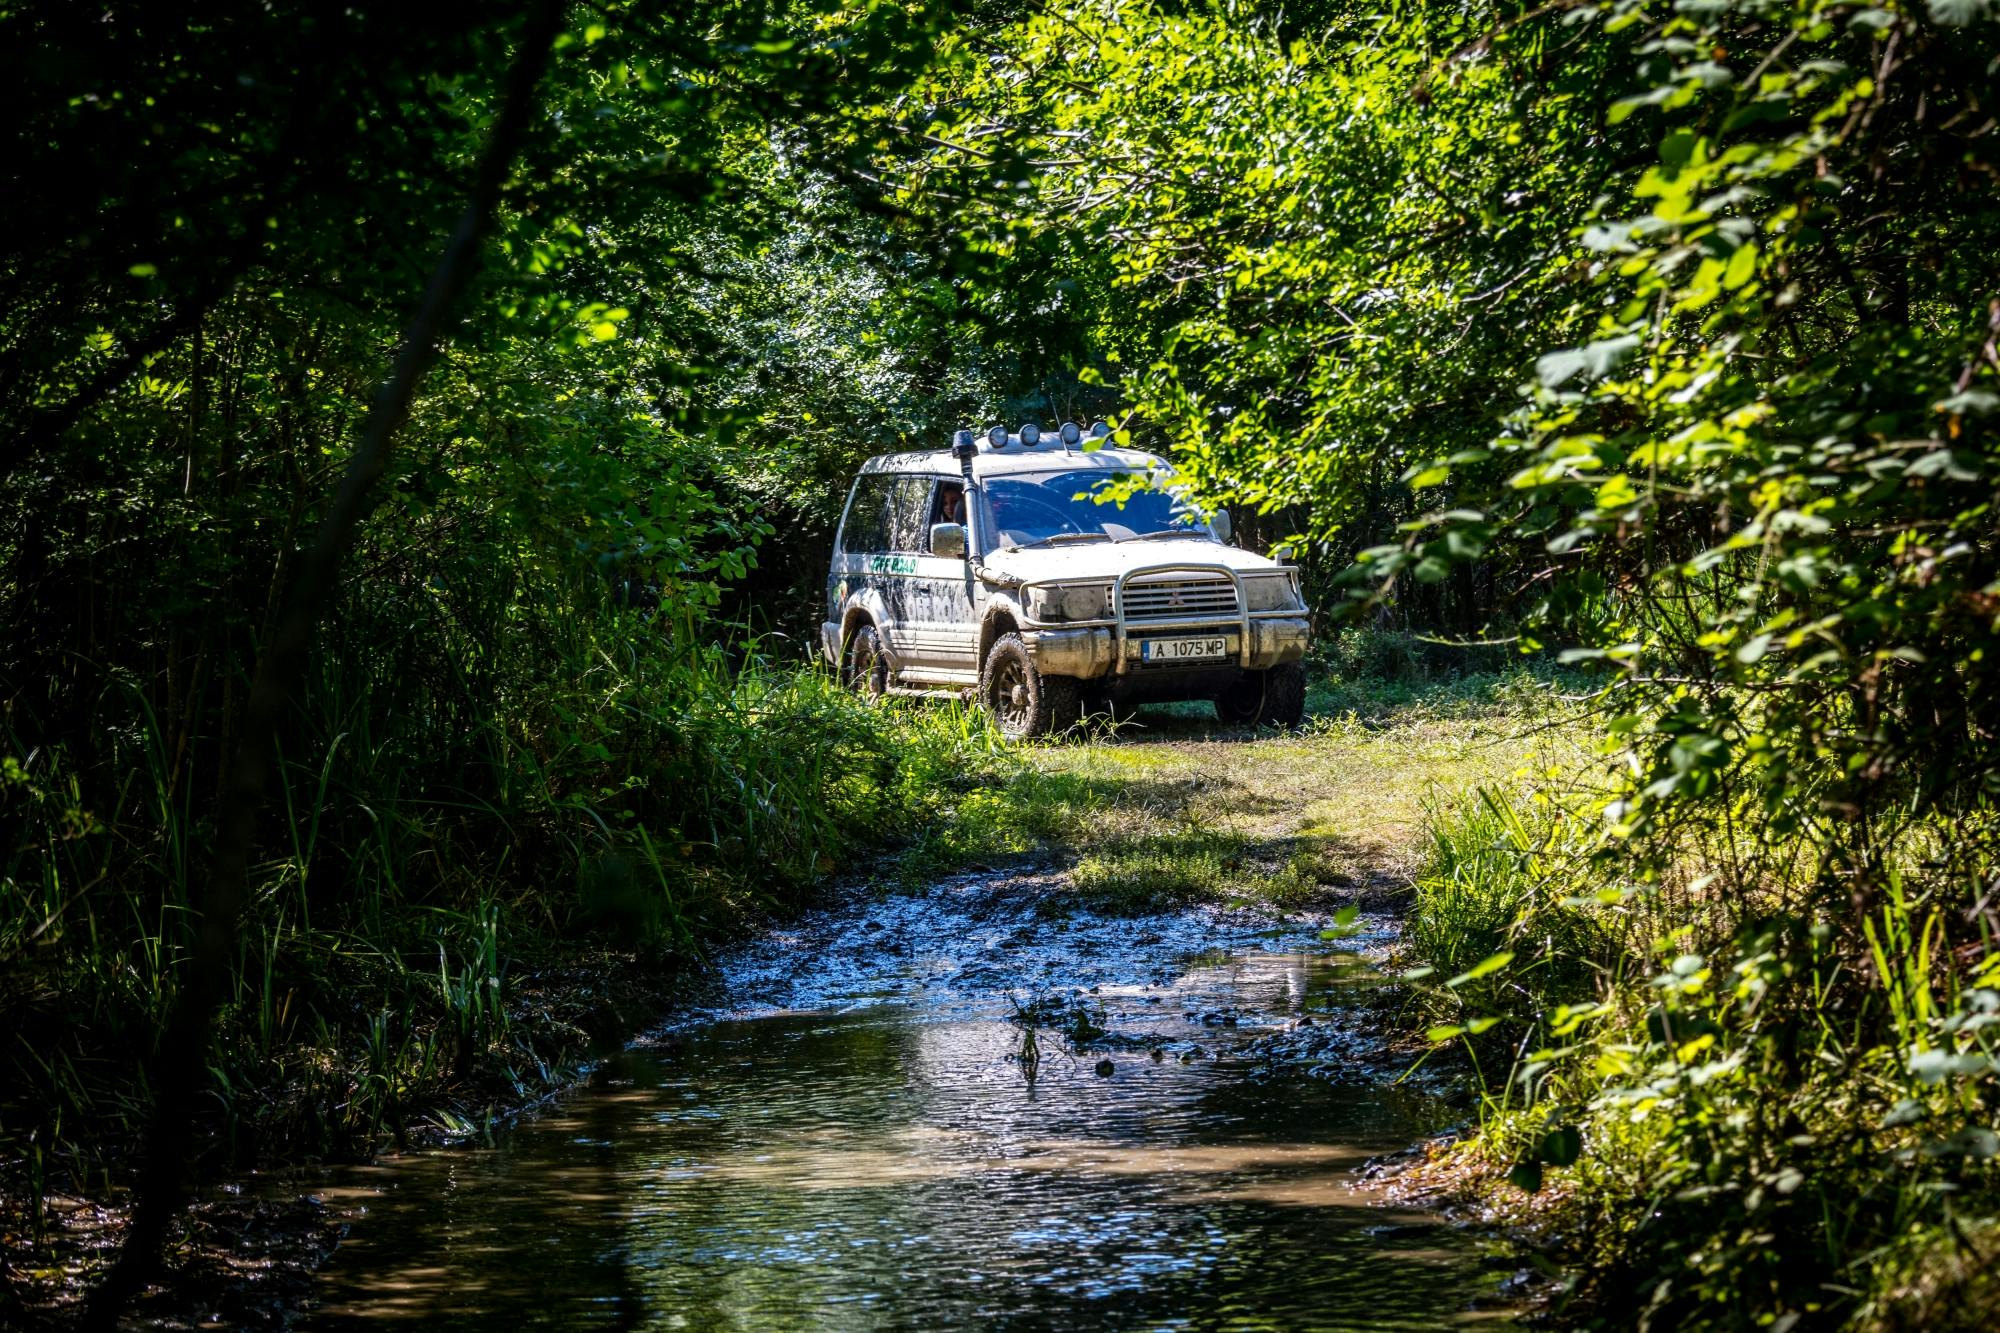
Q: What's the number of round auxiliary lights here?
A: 4